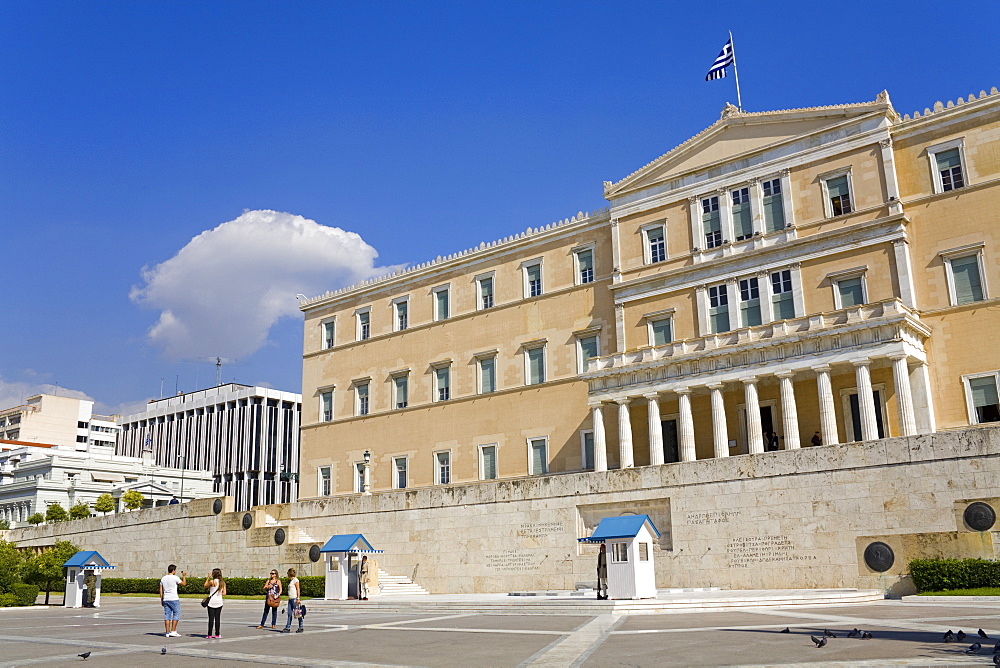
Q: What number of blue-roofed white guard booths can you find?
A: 3